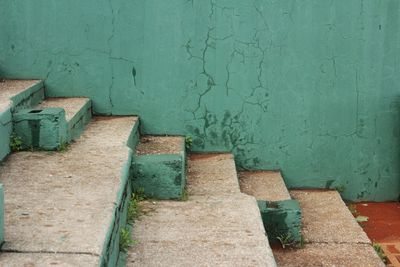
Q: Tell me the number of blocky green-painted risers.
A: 3